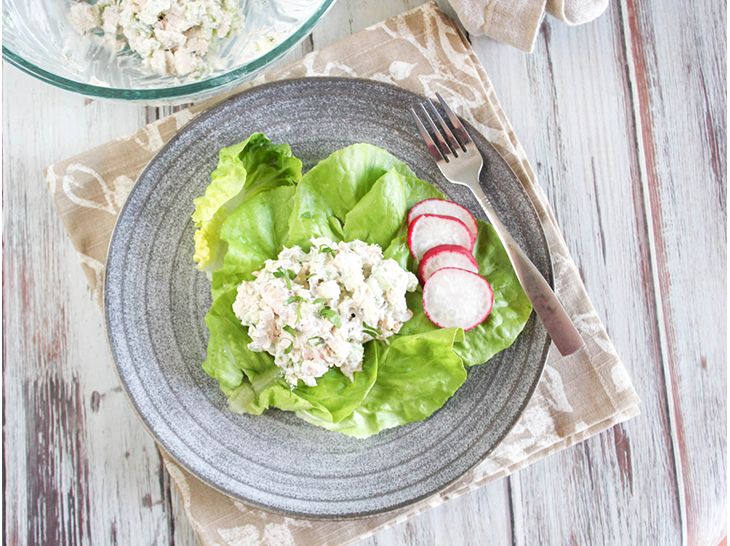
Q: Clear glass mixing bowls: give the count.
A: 1